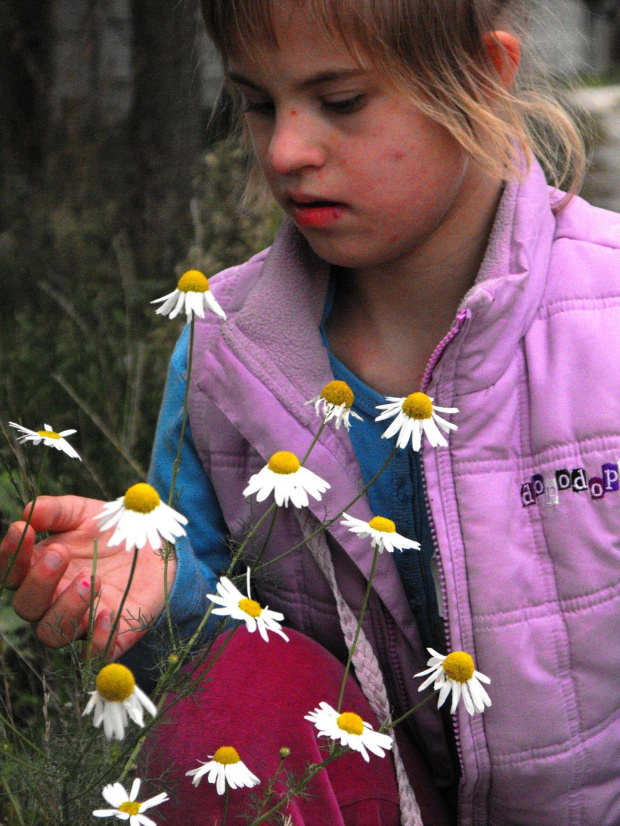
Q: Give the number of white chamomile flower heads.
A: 13